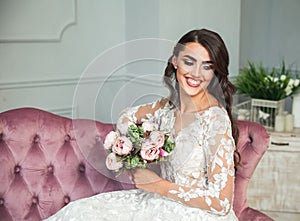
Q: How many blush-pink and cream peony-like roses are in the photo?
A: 6